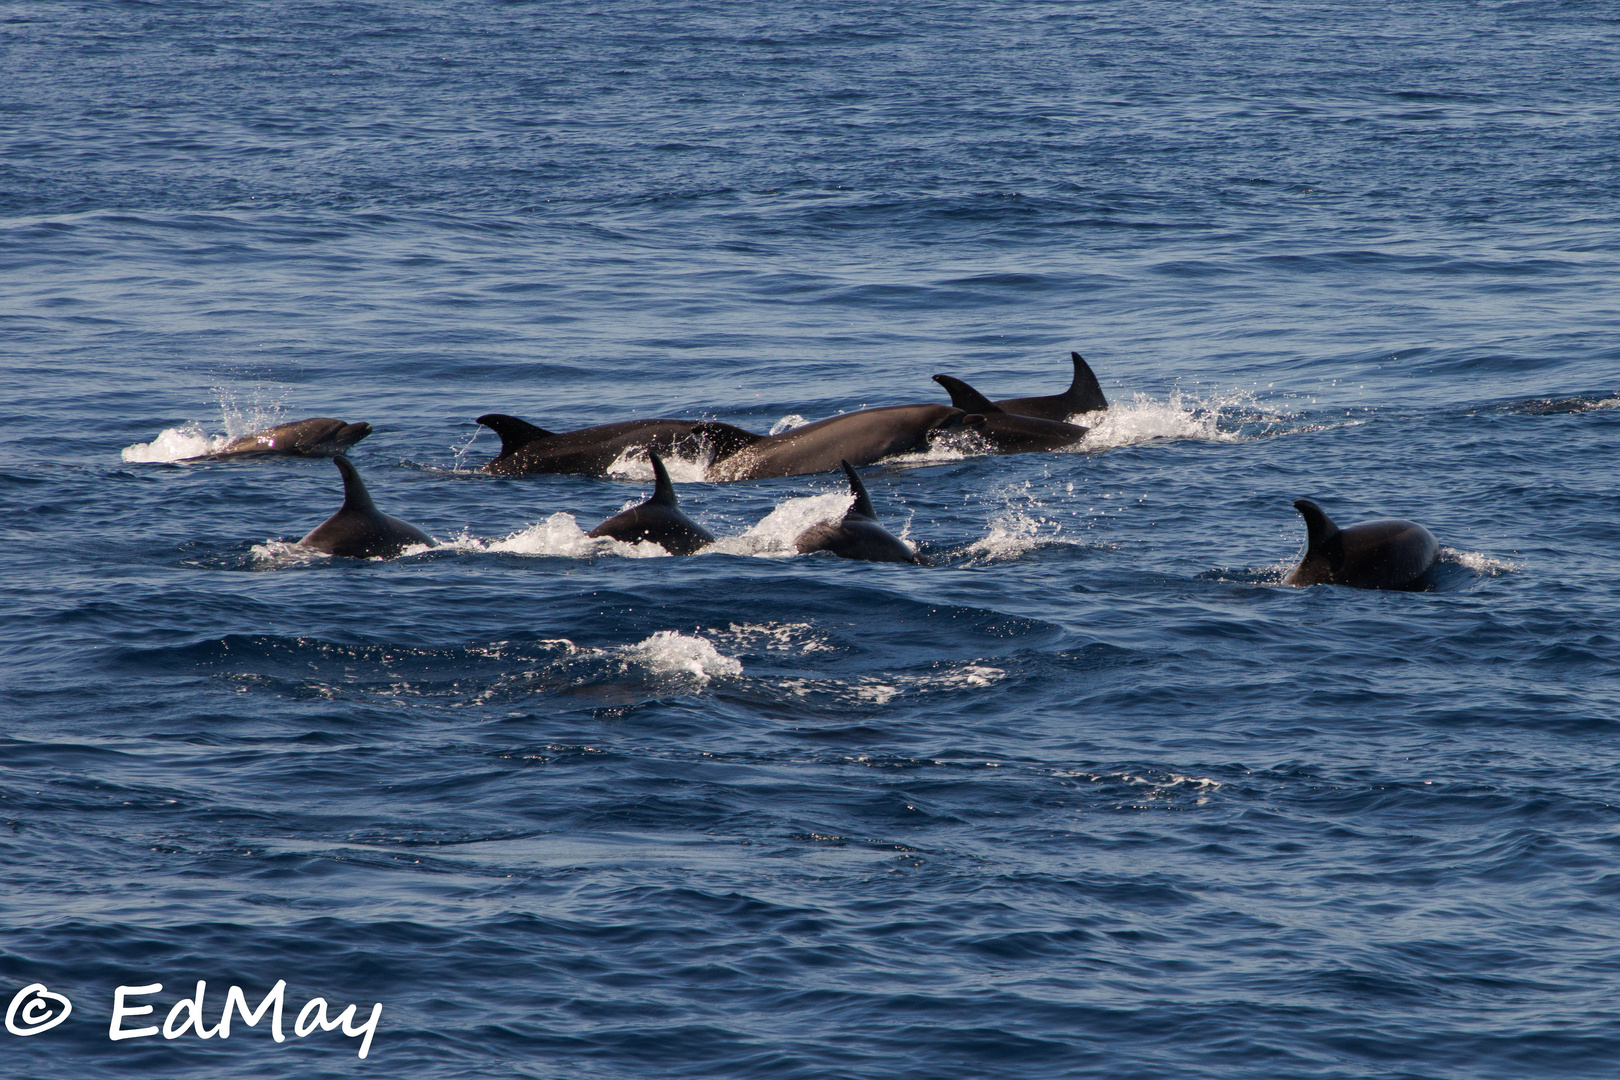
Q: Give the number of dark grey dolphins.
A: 9